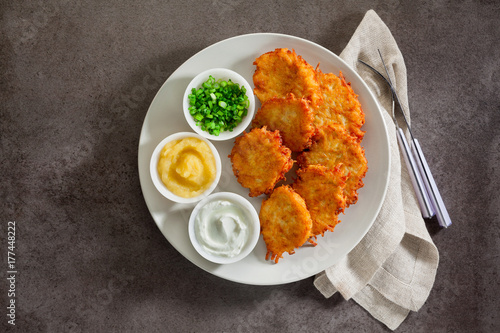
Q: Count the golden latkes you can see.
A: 7